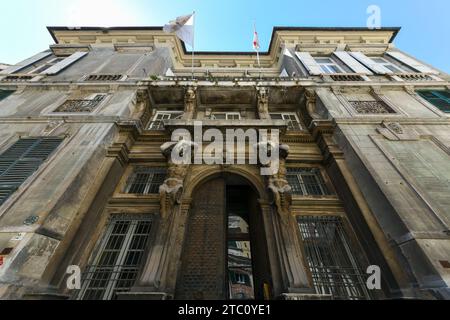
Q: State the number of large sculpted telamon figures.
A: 2